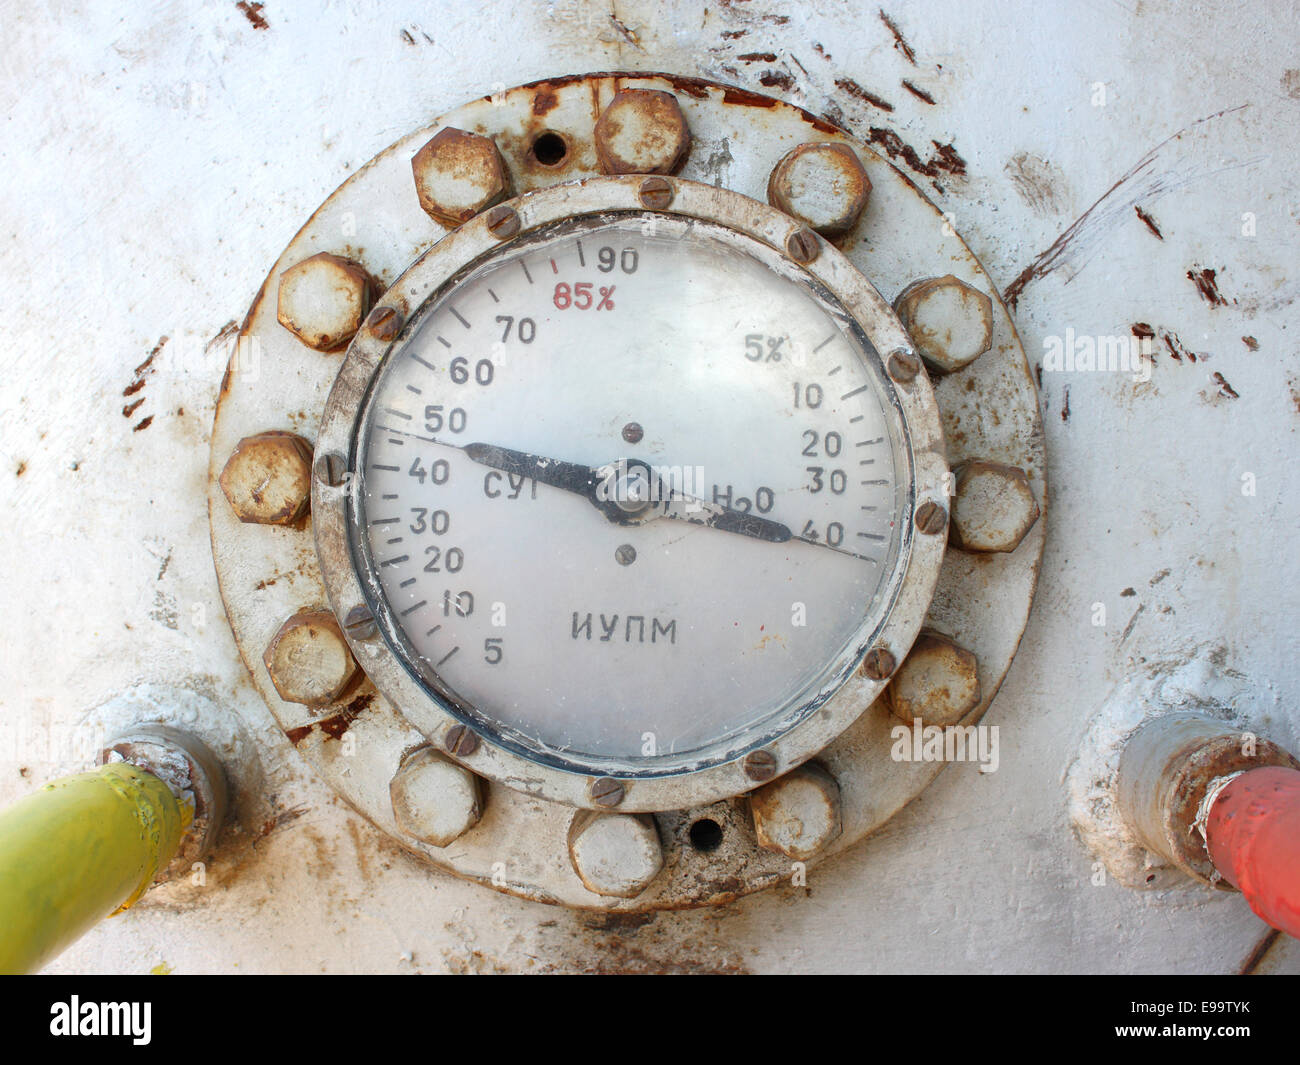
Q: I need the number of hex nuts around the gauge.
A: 12